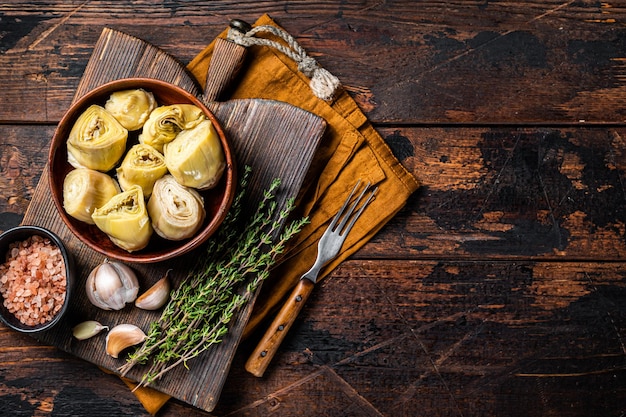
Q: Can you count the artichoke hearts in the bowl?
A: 8